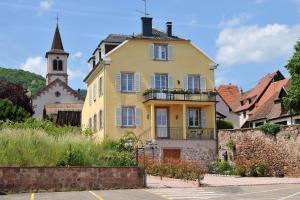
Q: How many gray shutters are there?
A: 12